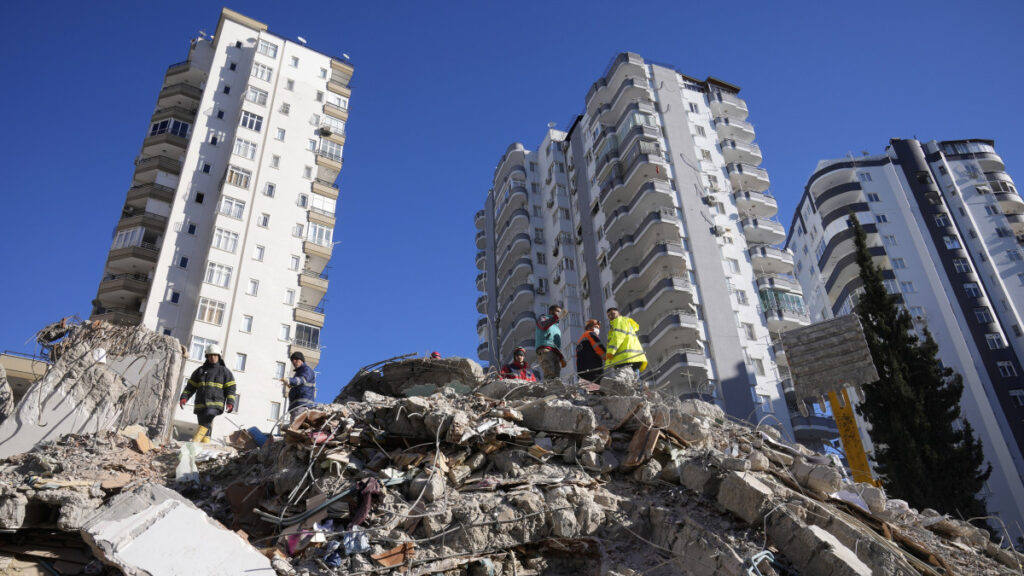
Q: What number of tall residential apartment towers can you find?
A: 3